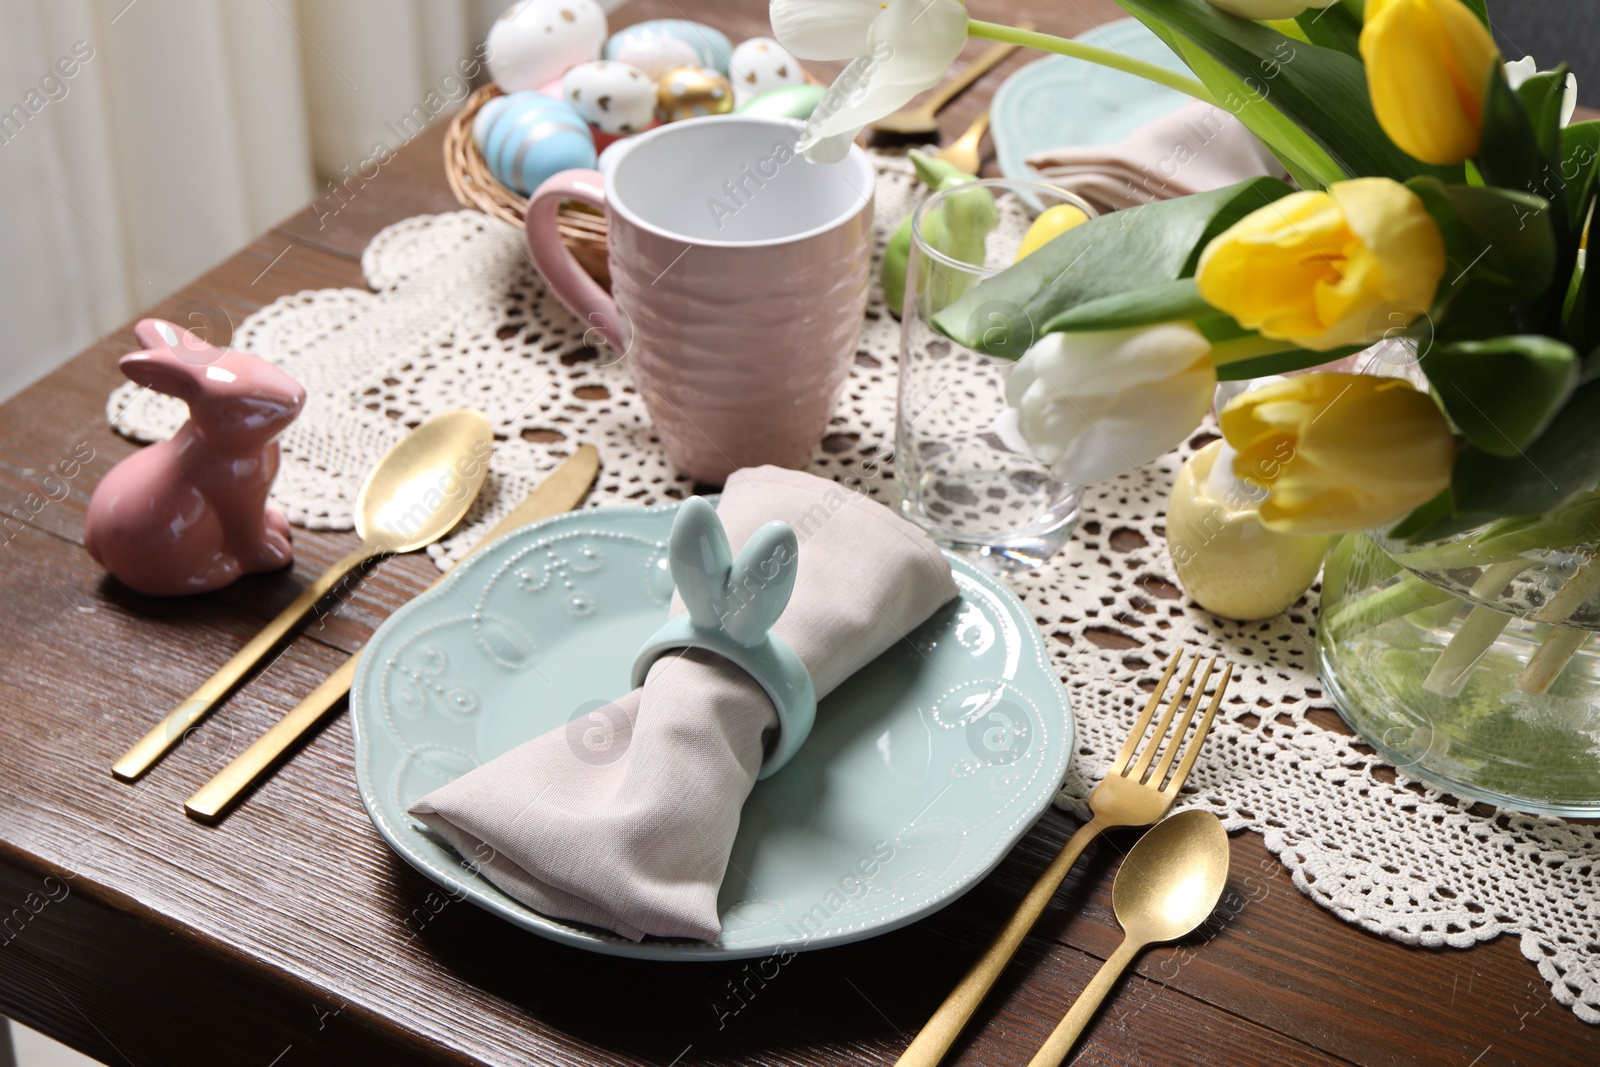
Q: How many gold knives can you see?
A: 1